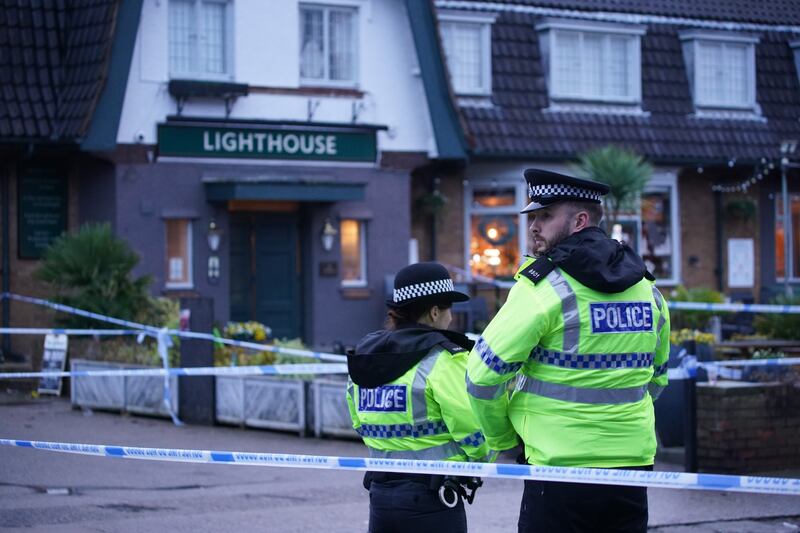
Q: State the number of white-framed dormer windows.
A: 3